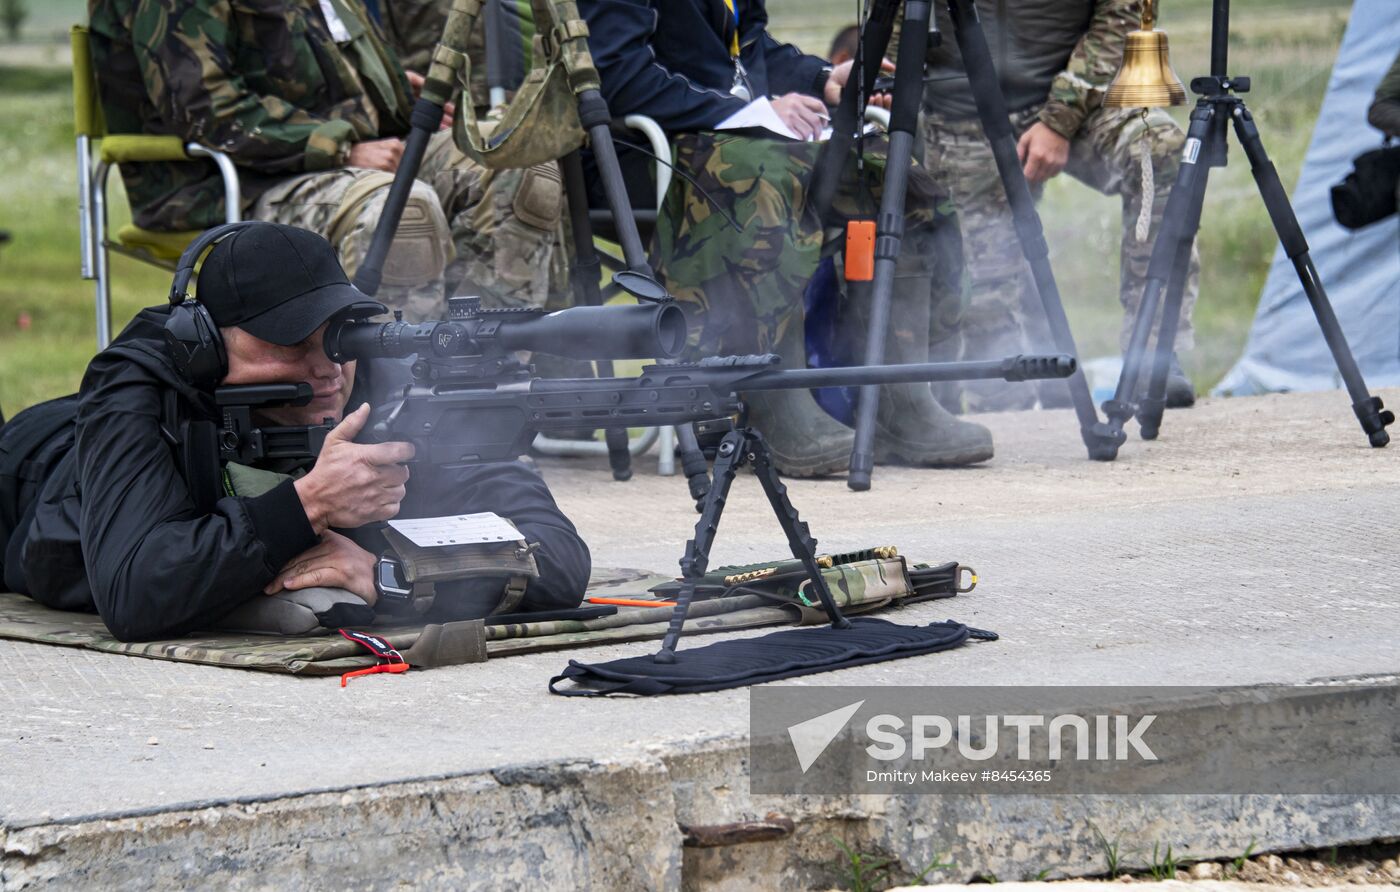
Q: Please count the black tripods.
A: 3